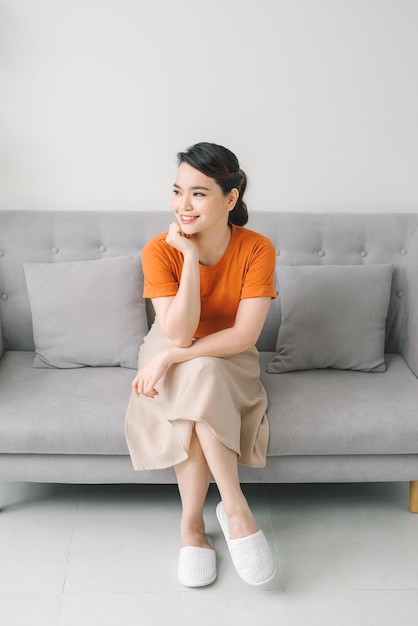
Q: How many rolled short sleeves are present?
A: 2